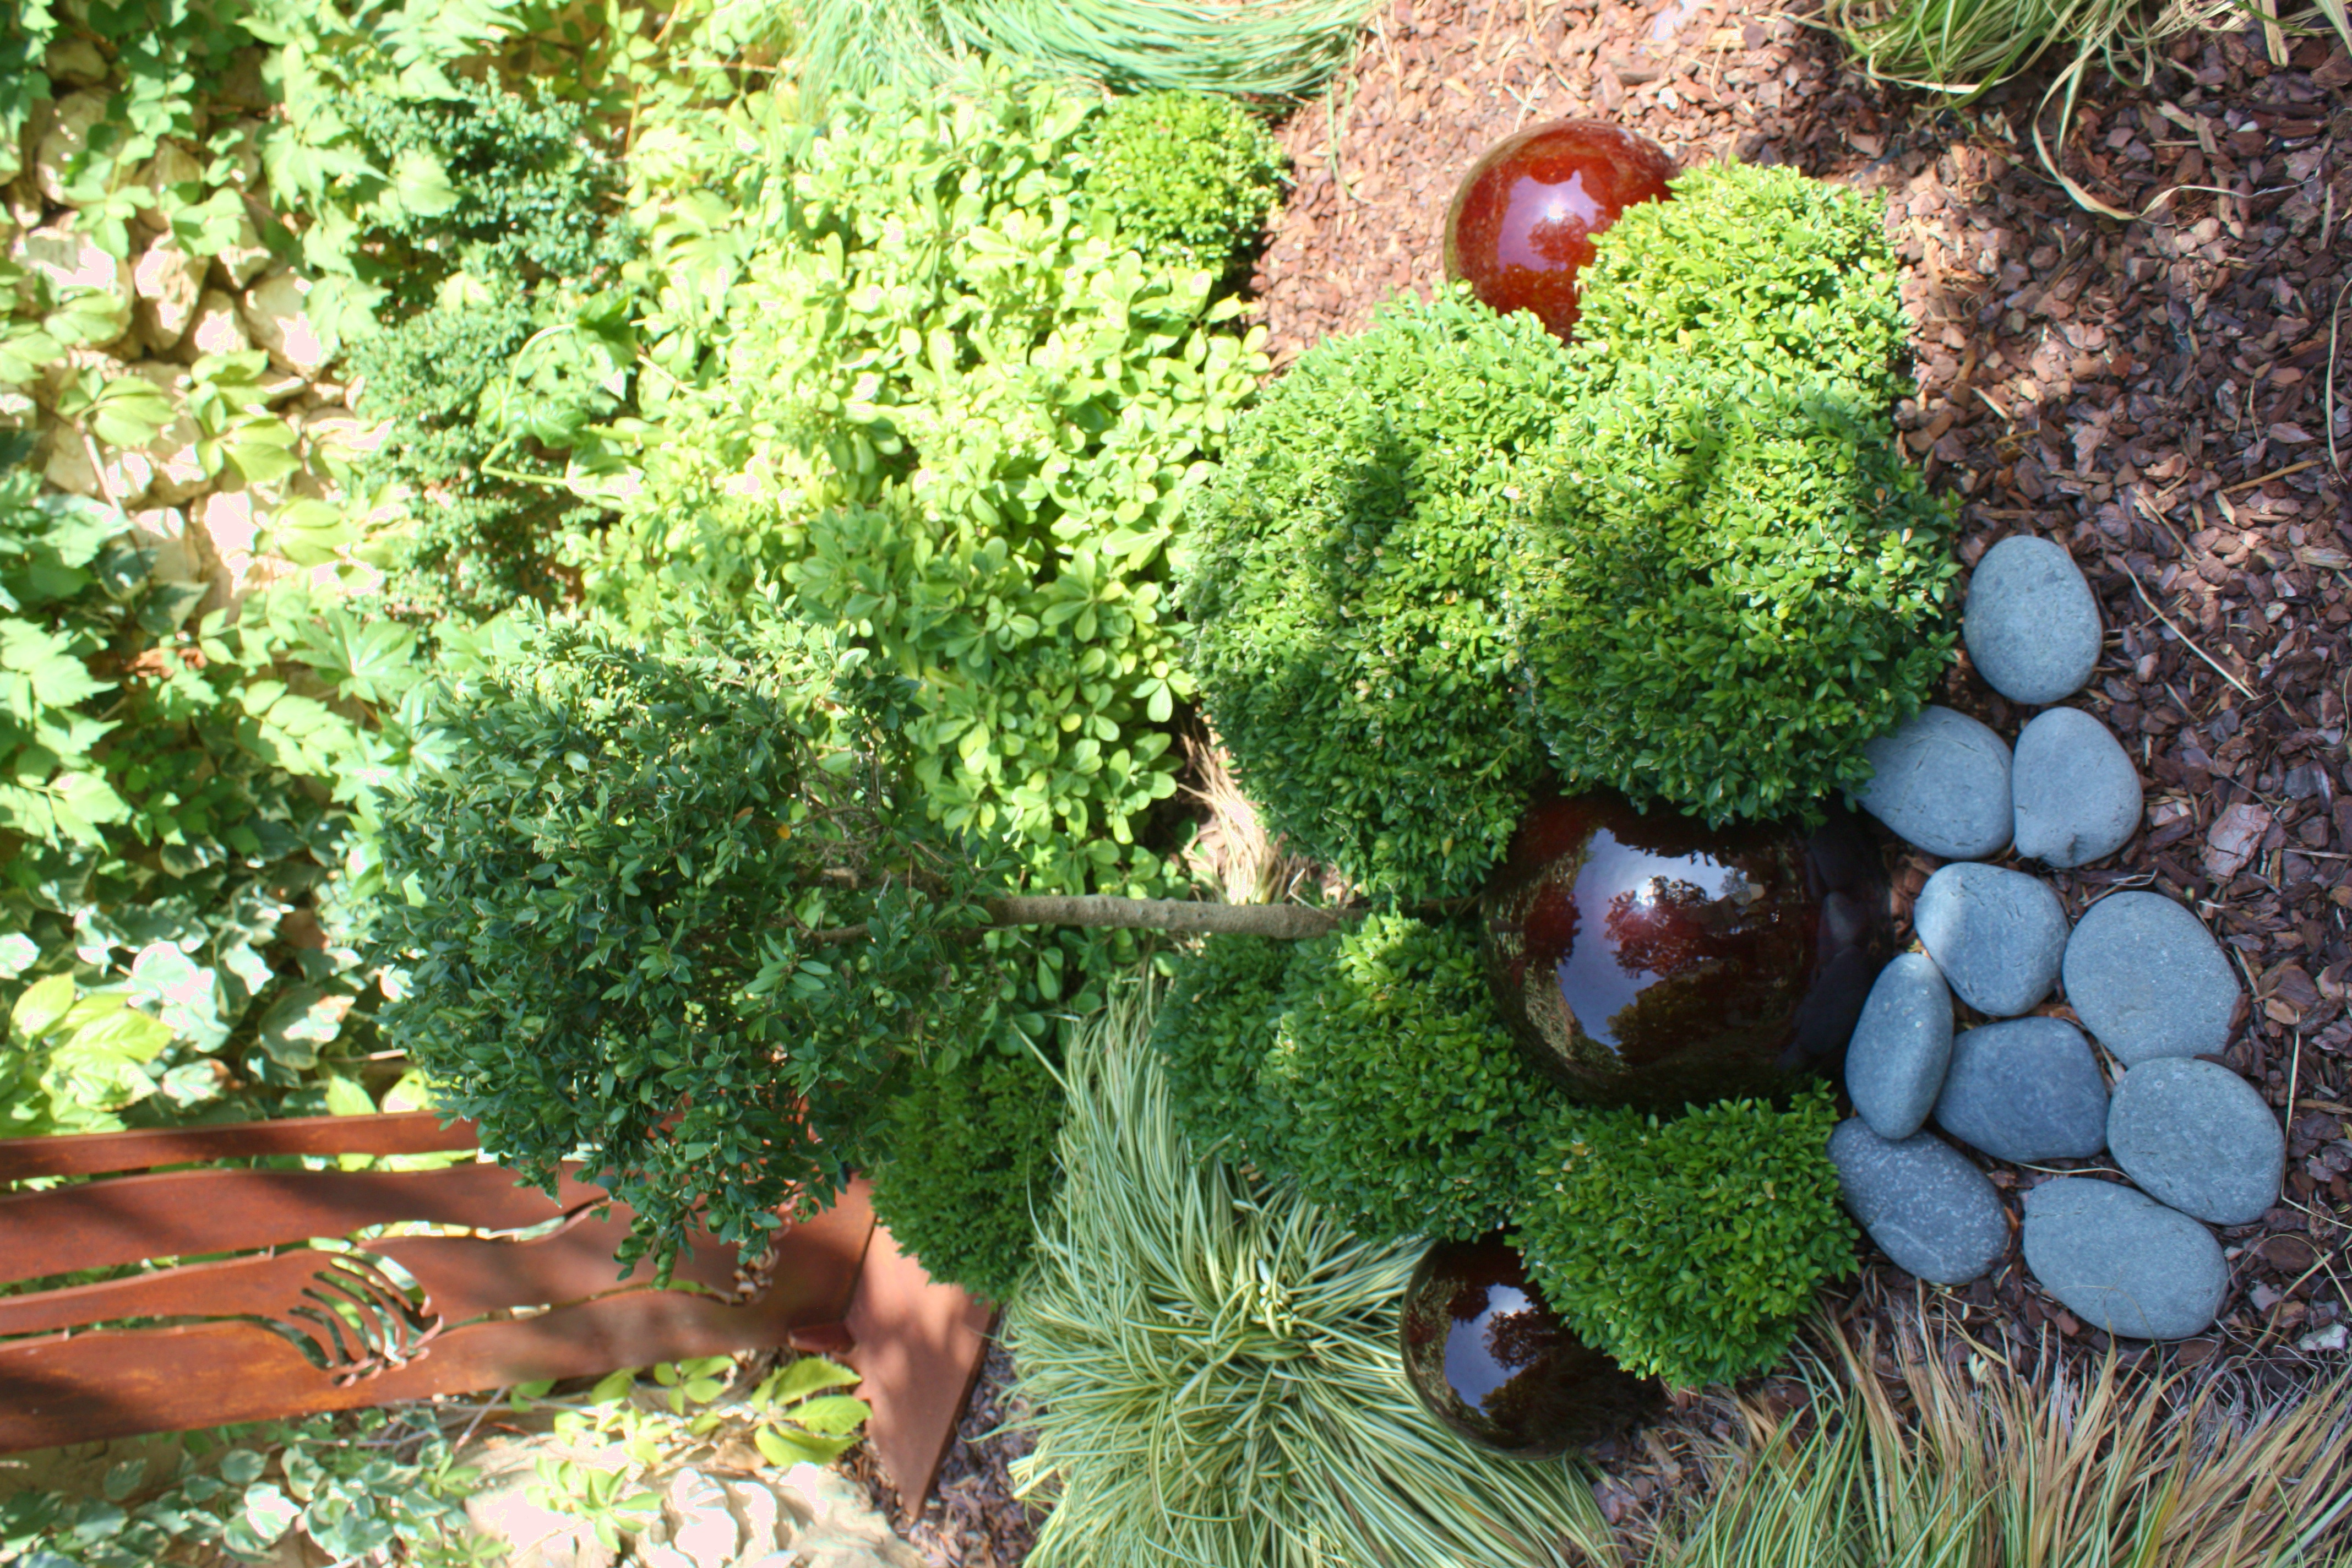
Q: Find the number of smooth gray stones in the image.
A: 10